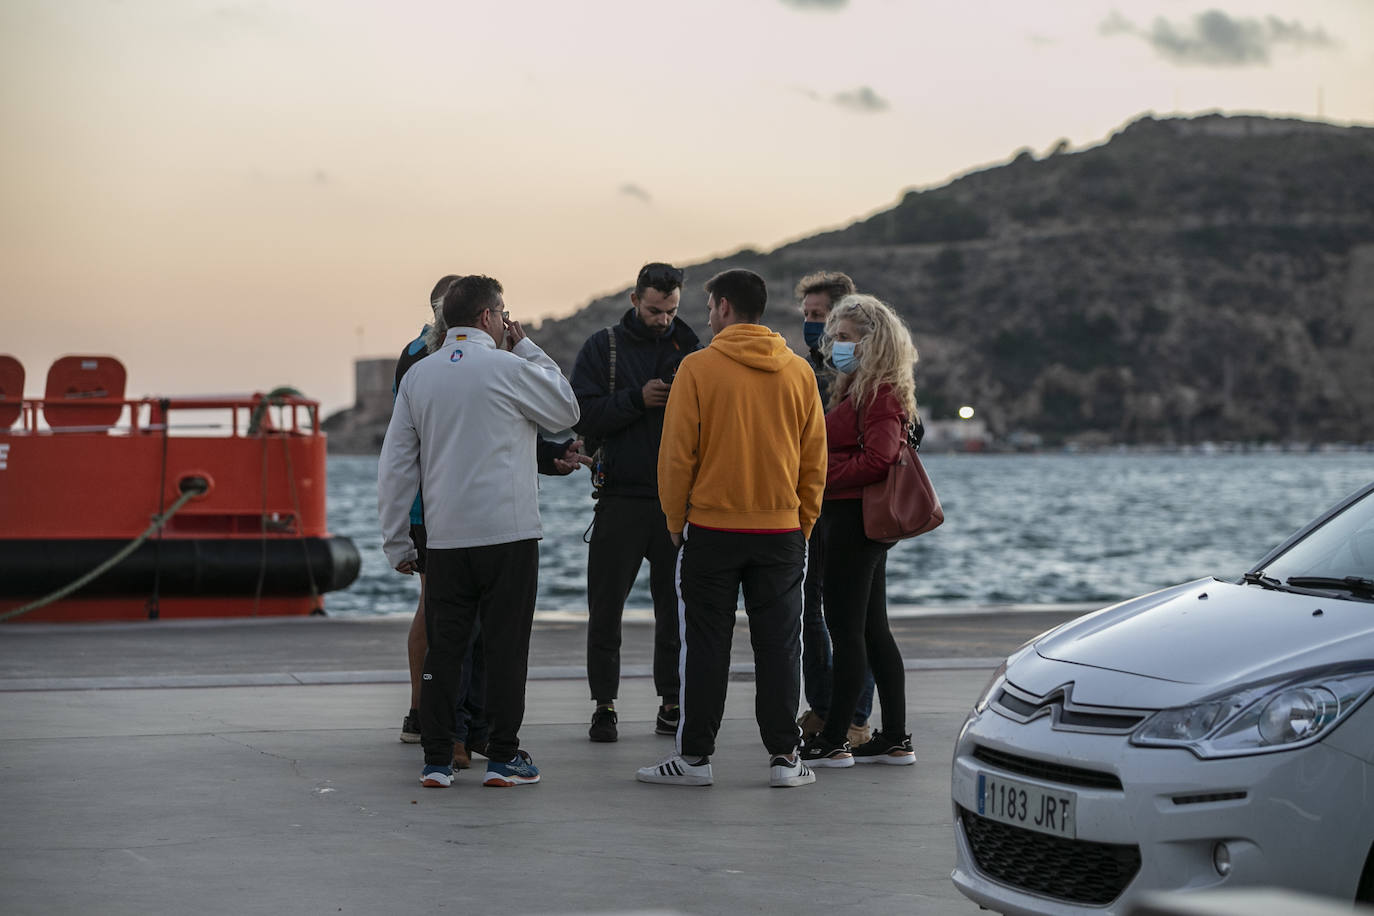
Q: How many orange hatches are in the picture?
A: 2